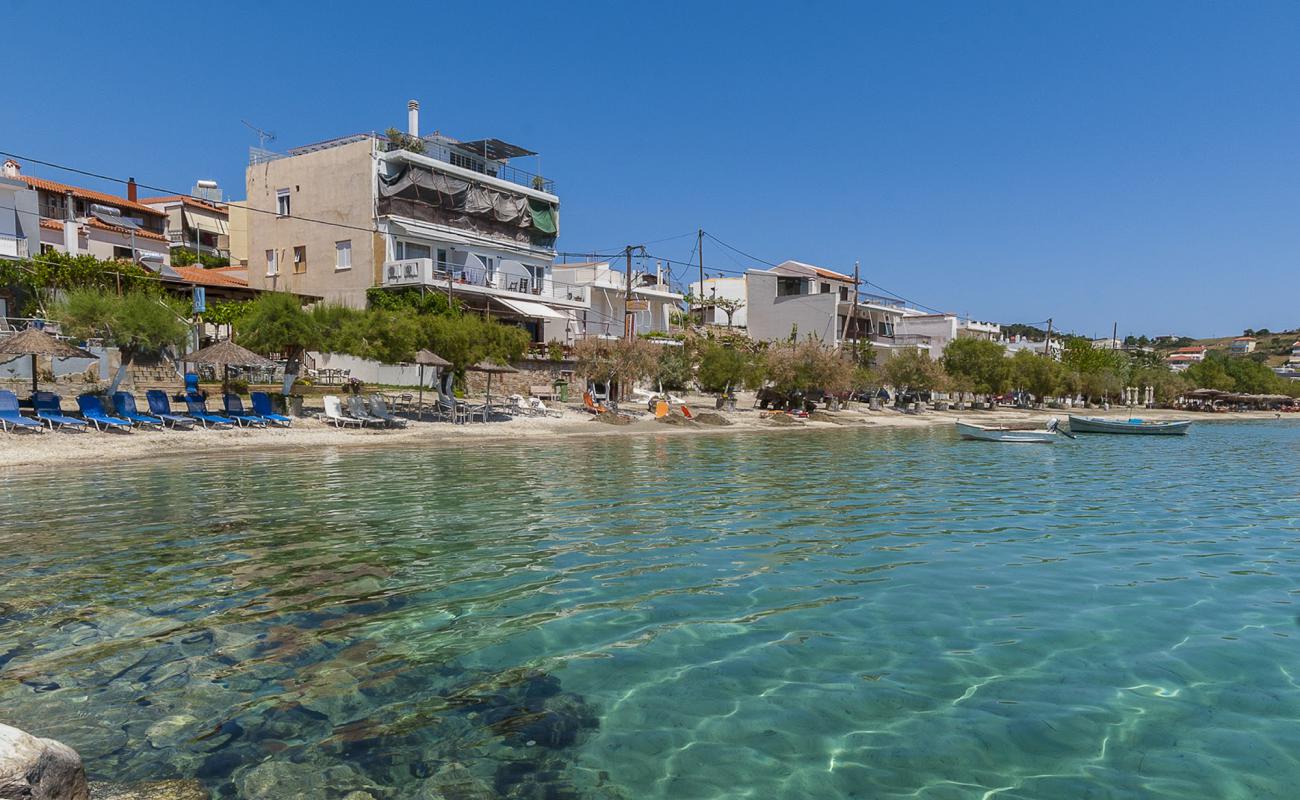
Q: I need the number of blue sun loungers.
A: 8